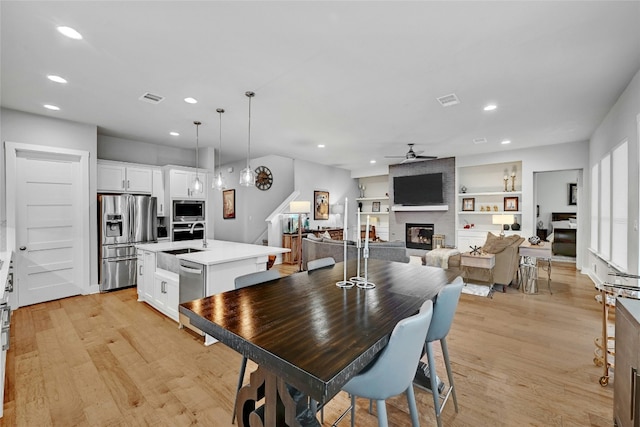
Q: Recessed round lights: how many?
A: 9